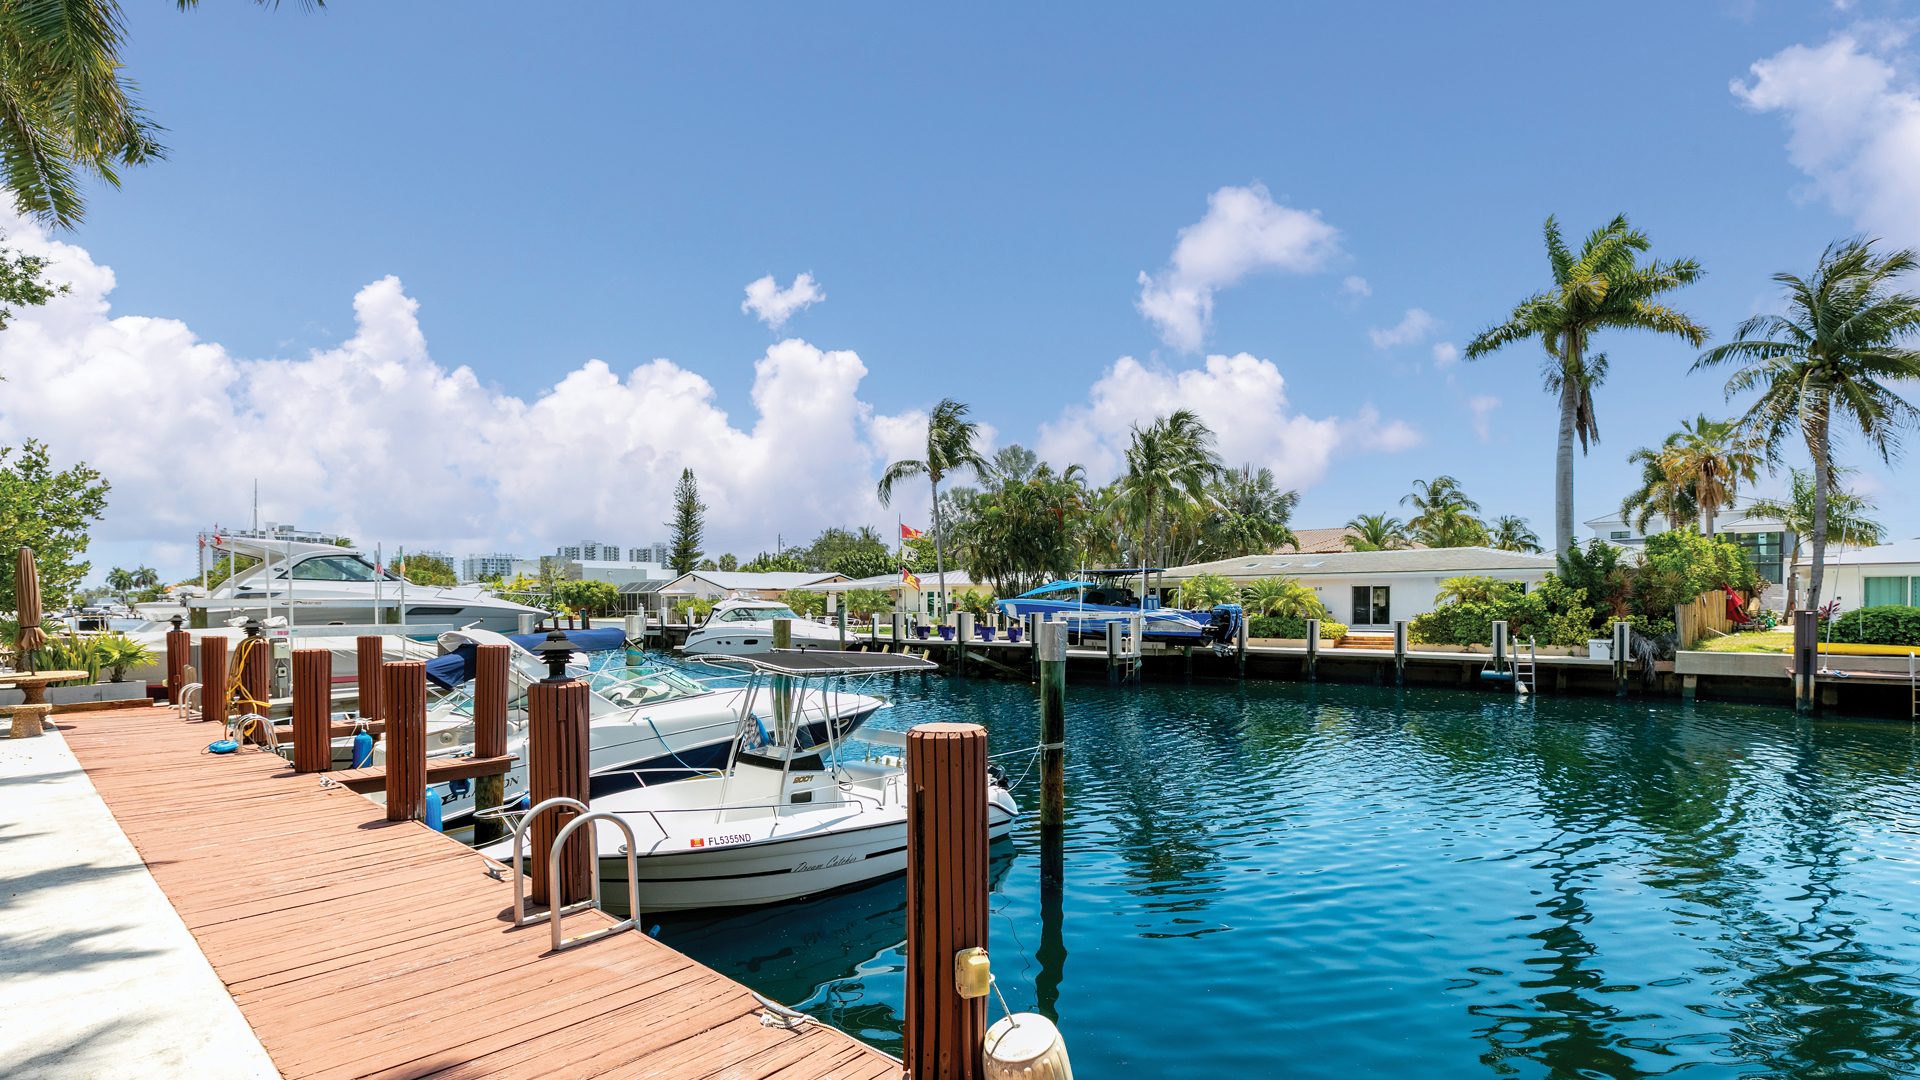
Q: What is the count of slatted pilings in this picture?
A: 9